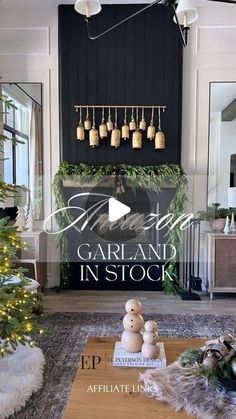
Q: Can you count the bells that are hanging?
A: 12